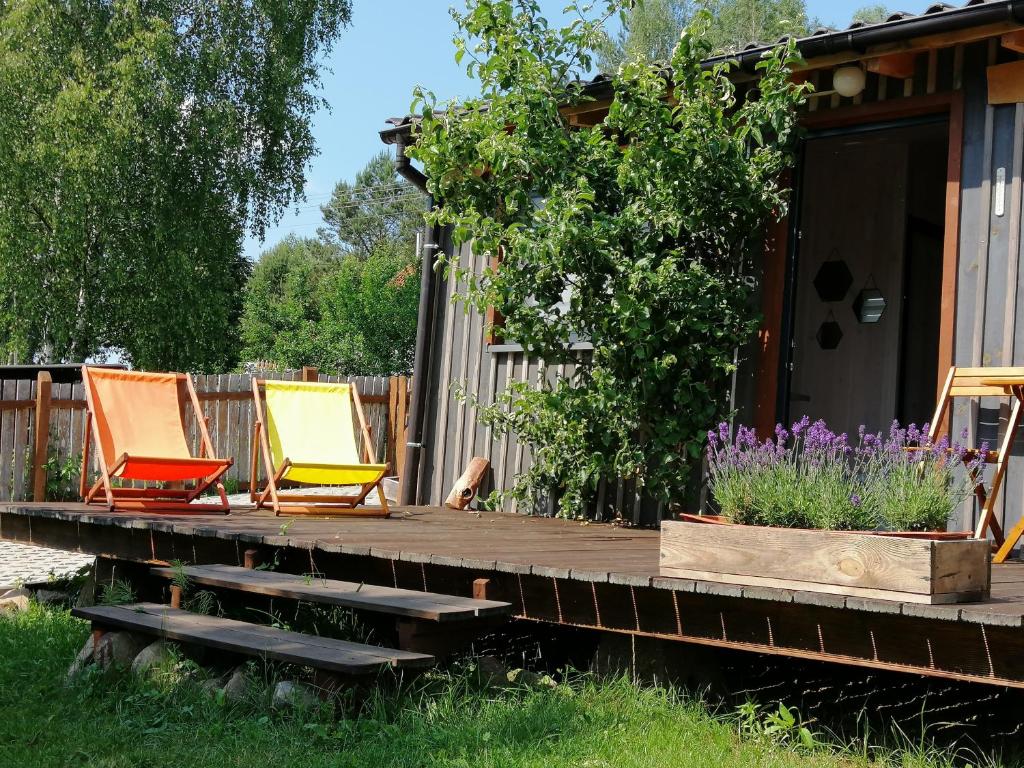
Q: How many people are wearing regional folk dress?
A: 0